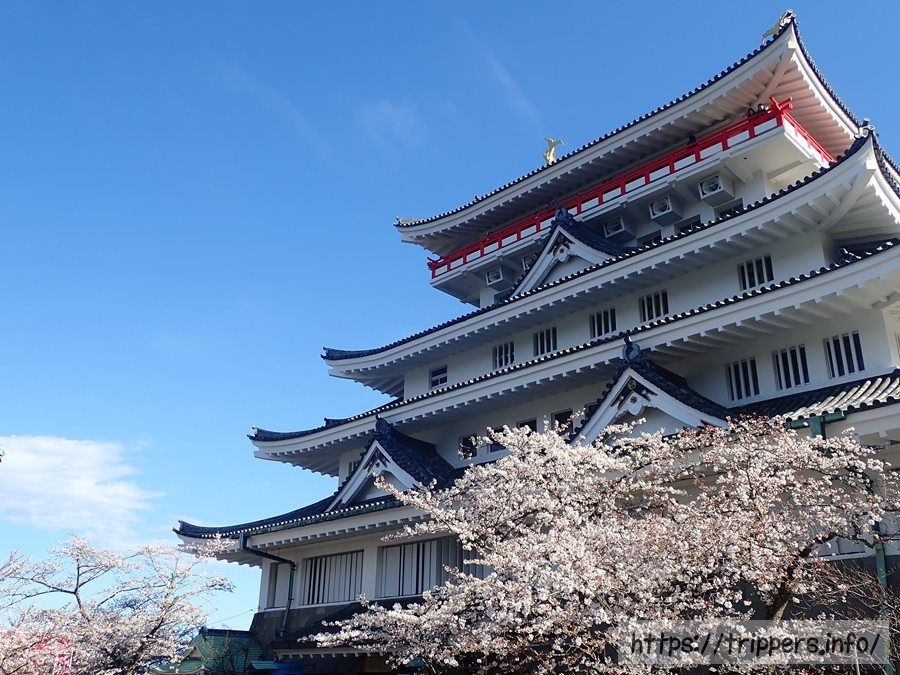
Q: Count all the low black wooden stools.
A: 0